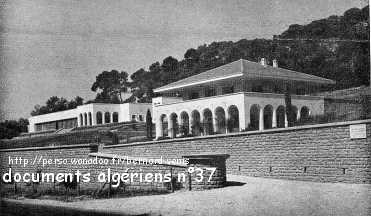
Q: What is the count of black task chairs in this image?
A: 0